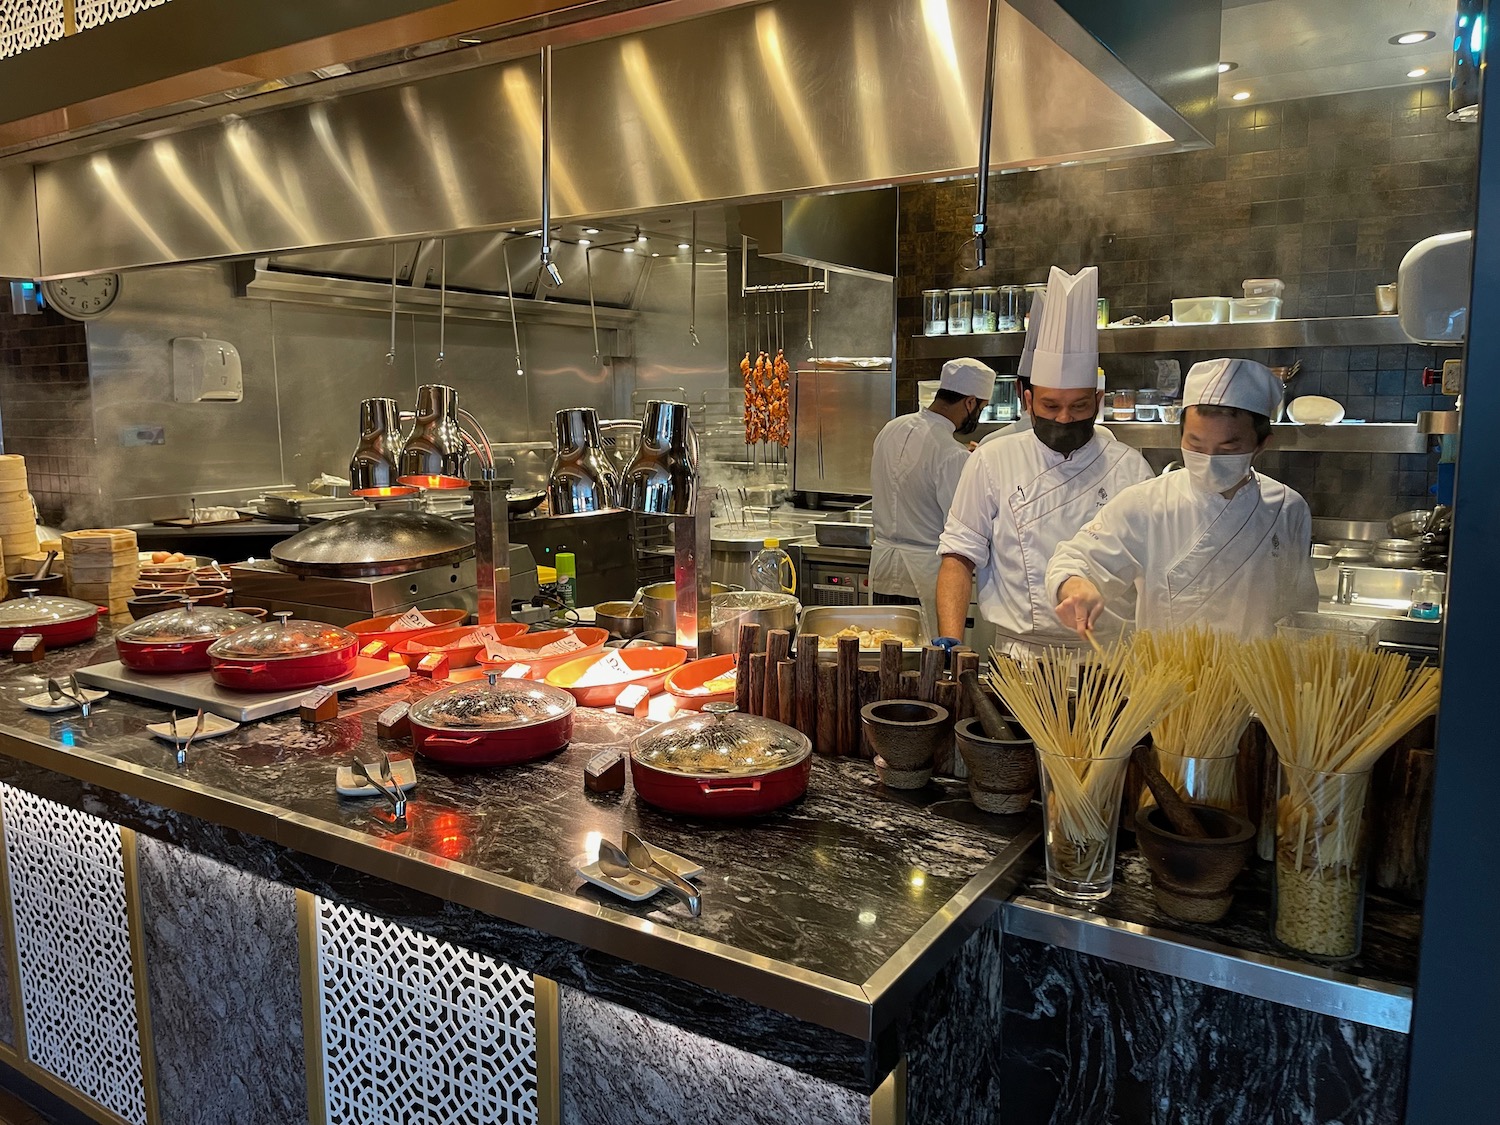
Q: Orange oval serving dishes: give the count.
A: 5